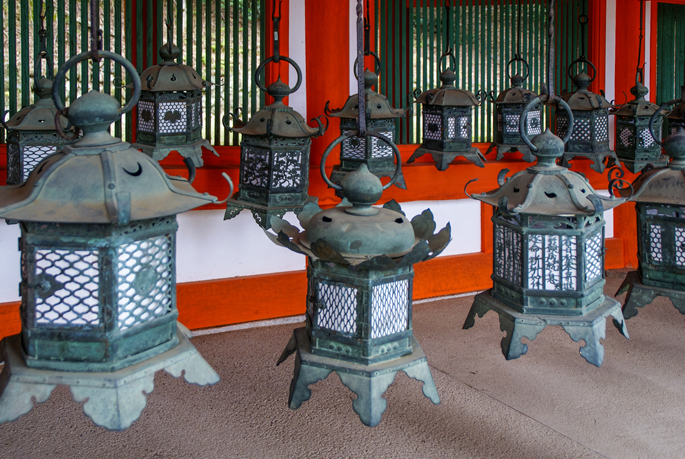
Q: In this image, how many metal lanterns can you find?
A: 13